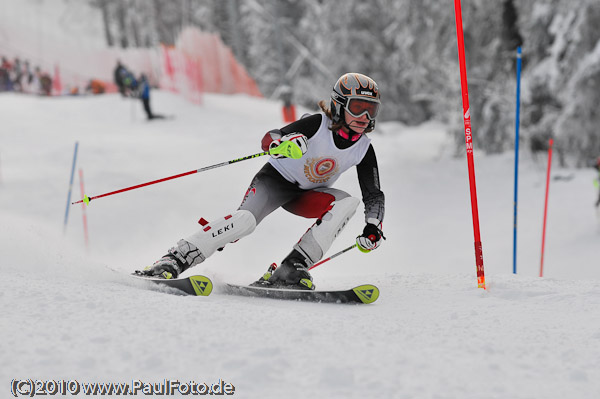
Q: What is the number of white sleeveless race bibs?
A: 1